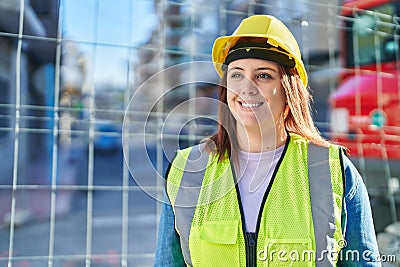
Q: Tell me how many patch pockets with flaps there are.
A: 1